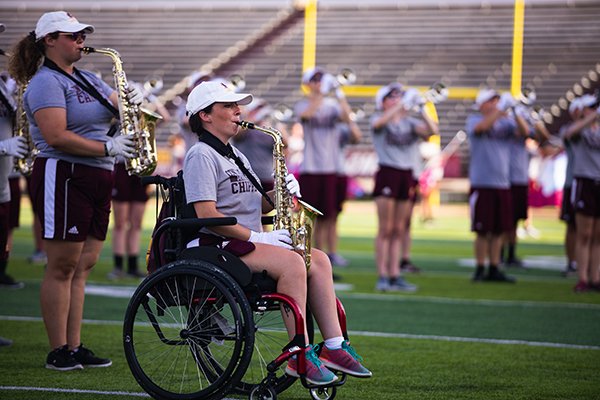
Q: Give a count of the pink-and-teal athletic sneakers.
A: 2